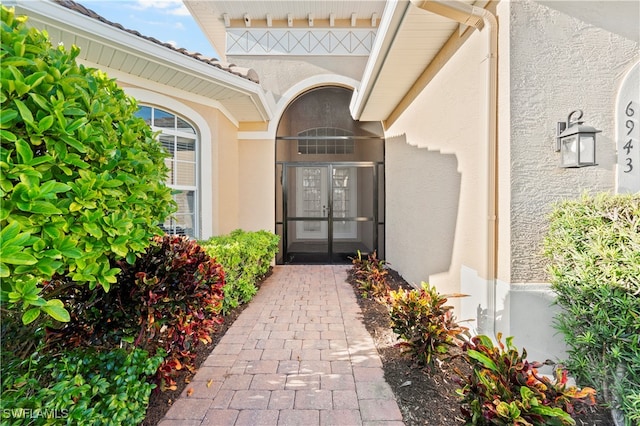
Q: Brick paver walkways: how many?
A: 1